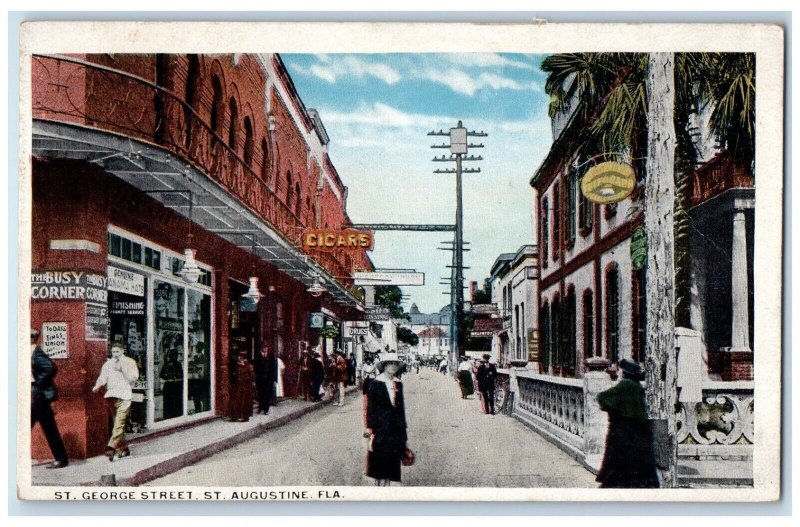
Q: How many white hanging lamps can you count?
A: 3